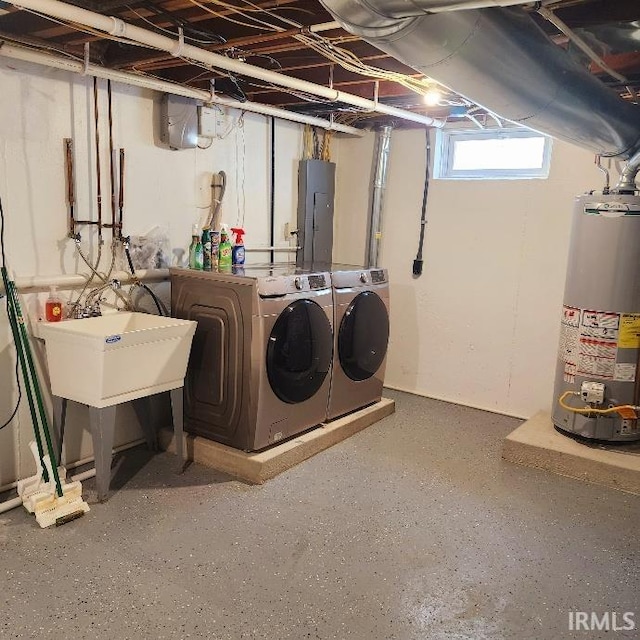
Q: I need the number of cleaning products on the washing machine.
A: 5